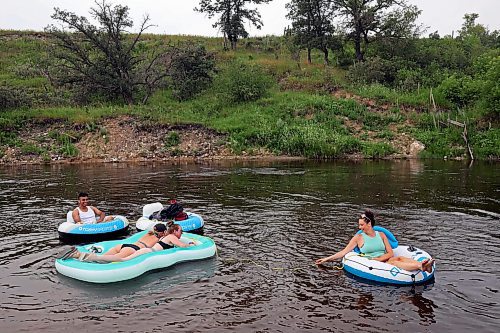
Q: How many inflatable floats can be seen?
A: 4